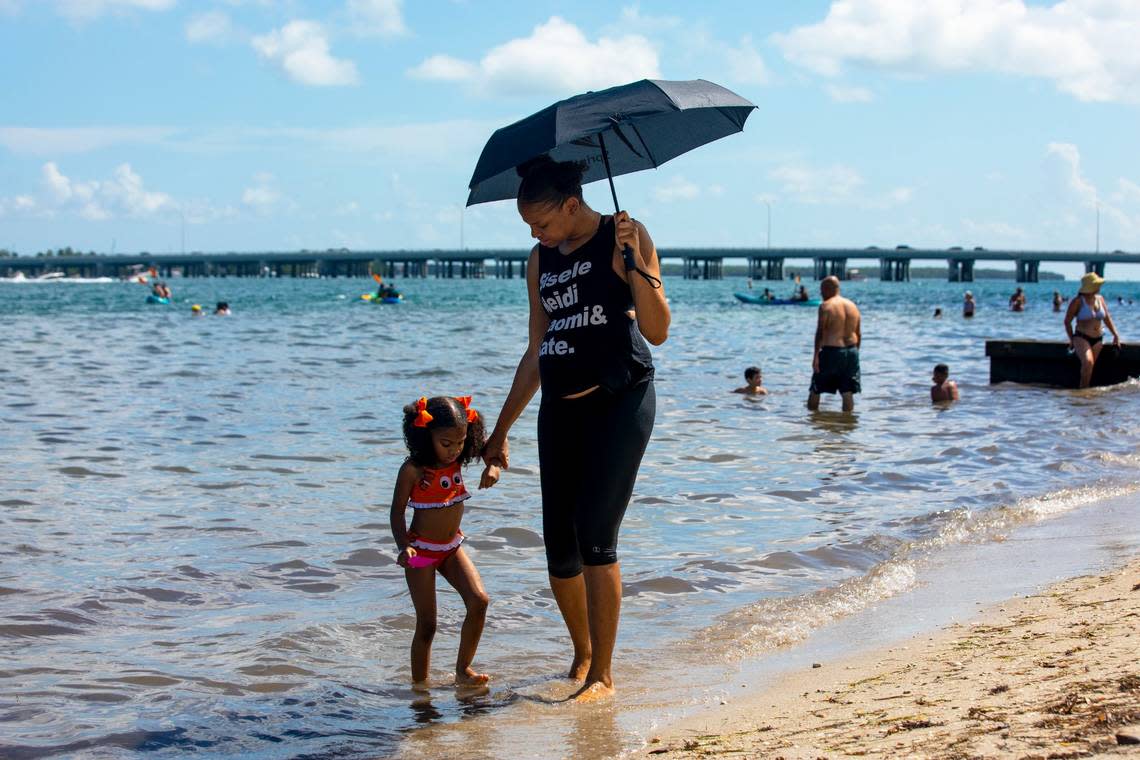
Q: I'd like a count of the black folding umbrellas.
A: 1